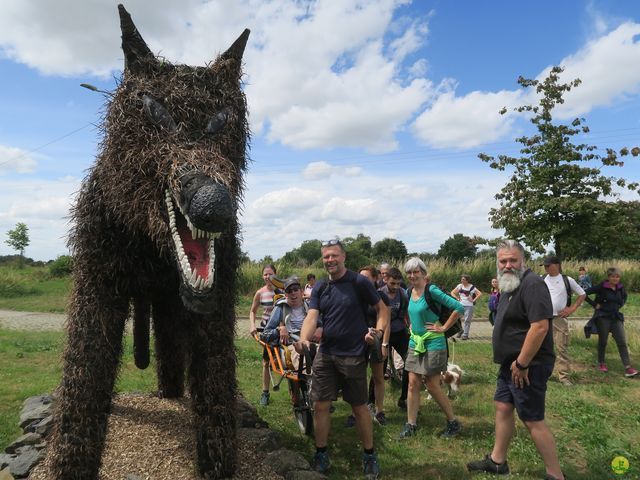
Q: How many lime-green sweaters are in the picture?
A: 1